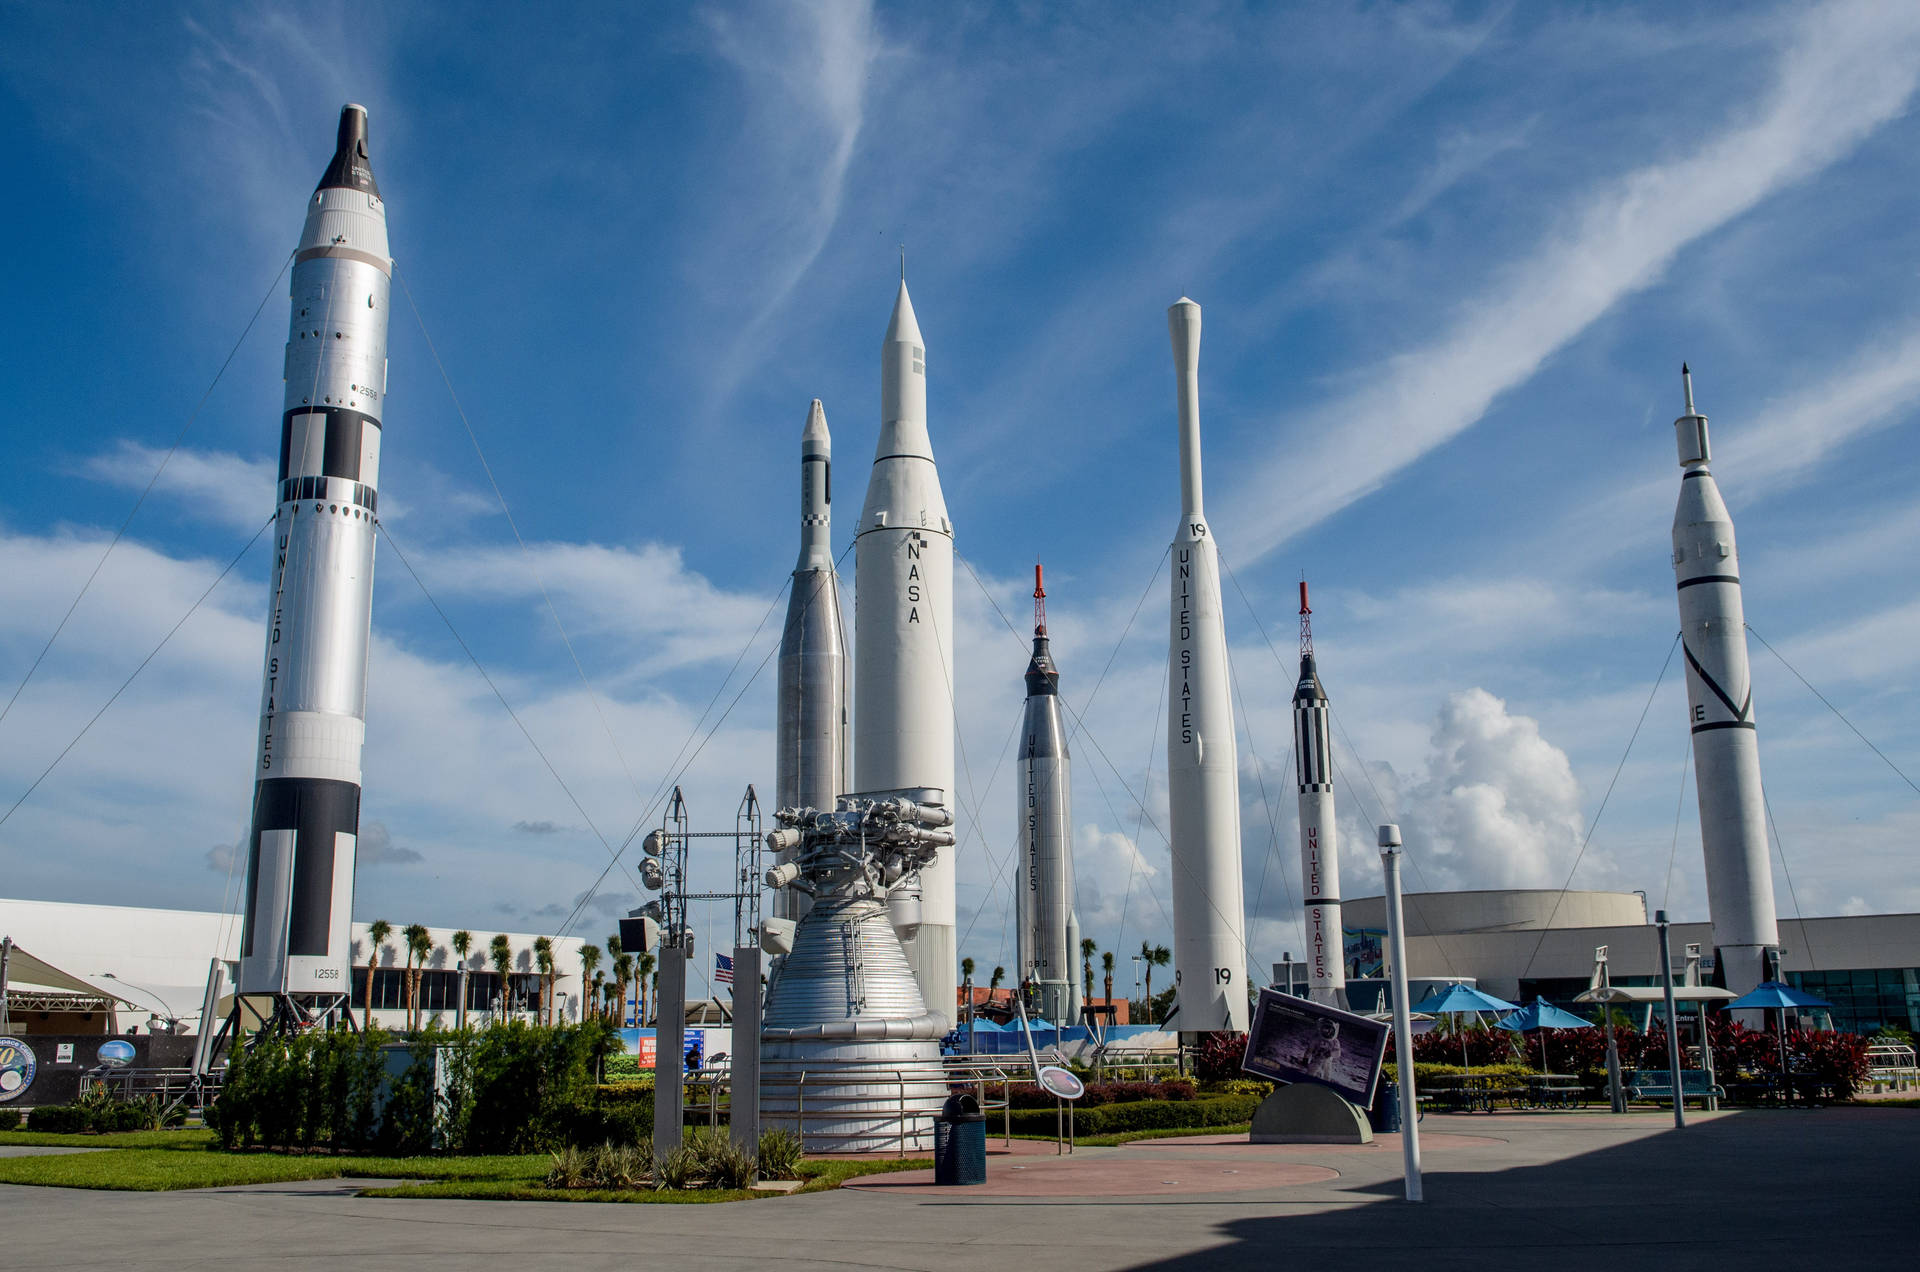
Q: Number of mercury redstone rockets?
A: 1